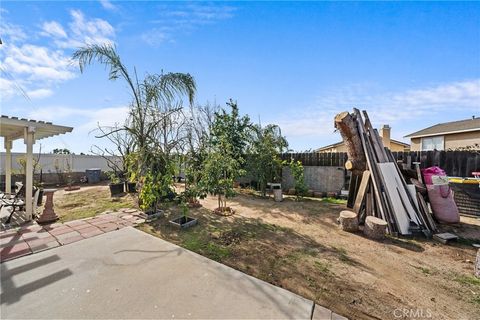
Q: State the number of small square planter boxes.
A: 2